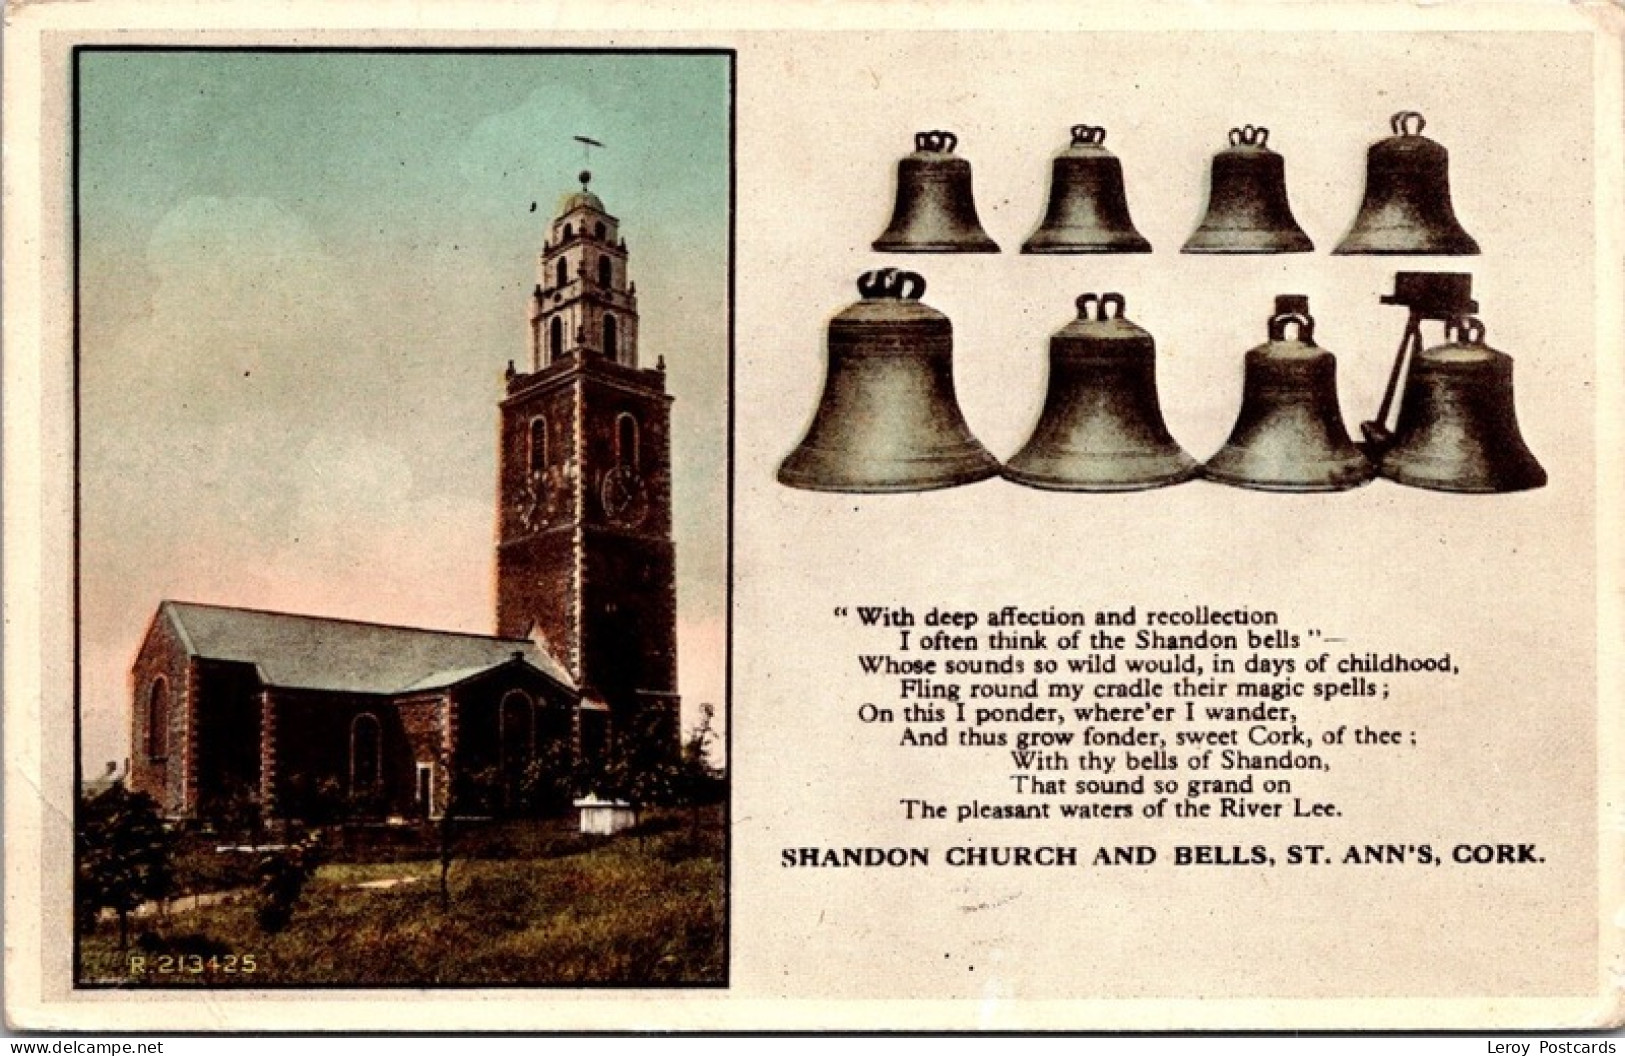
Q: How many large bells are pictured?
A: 4